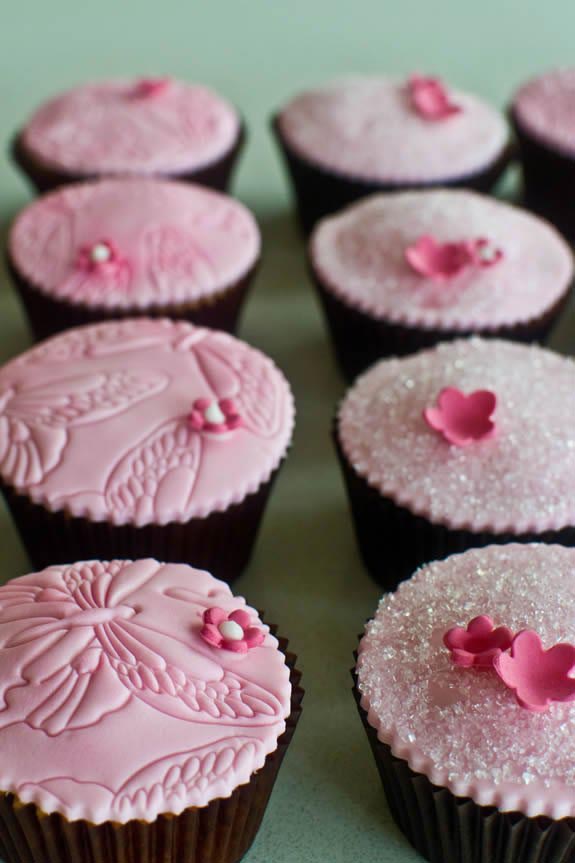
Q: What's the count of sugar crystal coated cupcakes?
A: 4